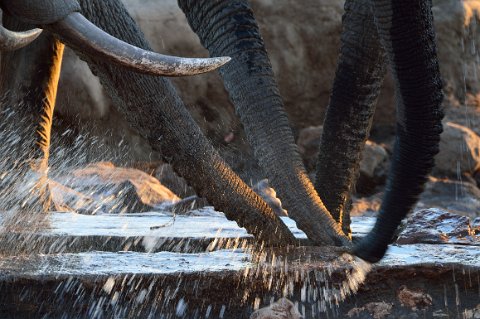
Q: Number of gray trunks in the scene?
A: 4